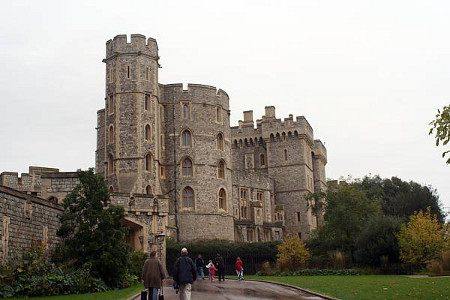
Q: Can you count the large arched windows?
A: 6